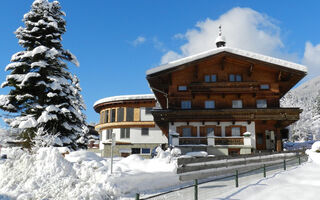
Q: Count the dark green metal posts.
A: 6